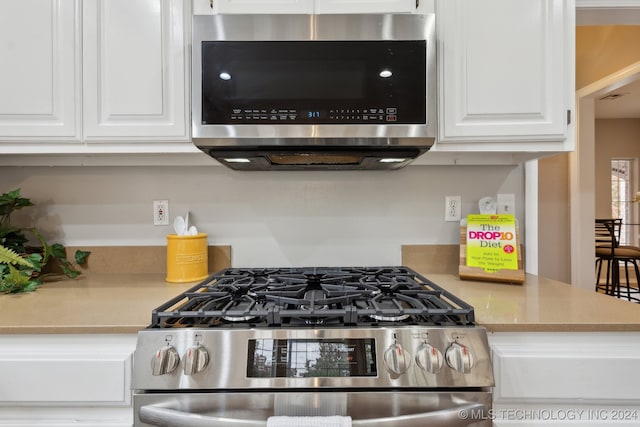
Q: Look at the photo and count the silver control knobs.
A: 5